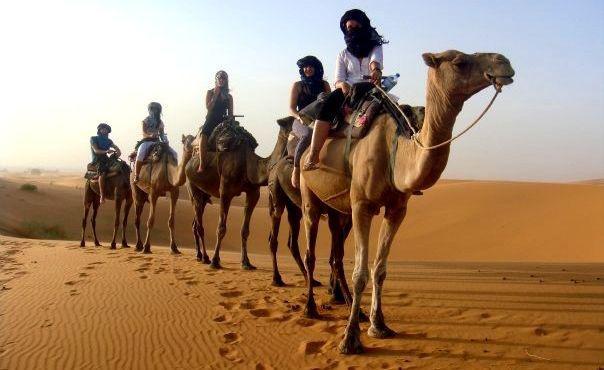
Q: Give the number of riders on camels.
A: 5